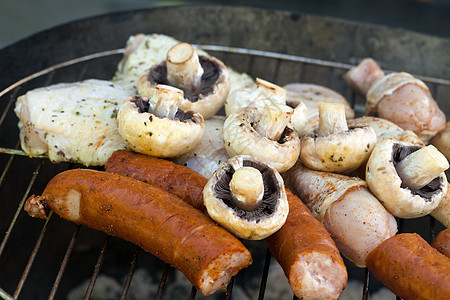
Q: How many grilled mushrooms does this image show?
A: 7